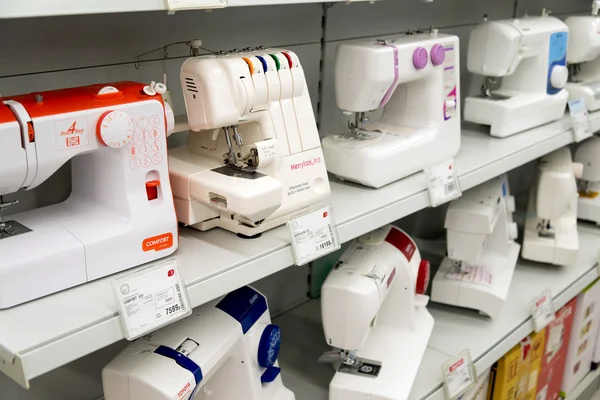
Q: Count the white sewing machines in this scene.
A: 10